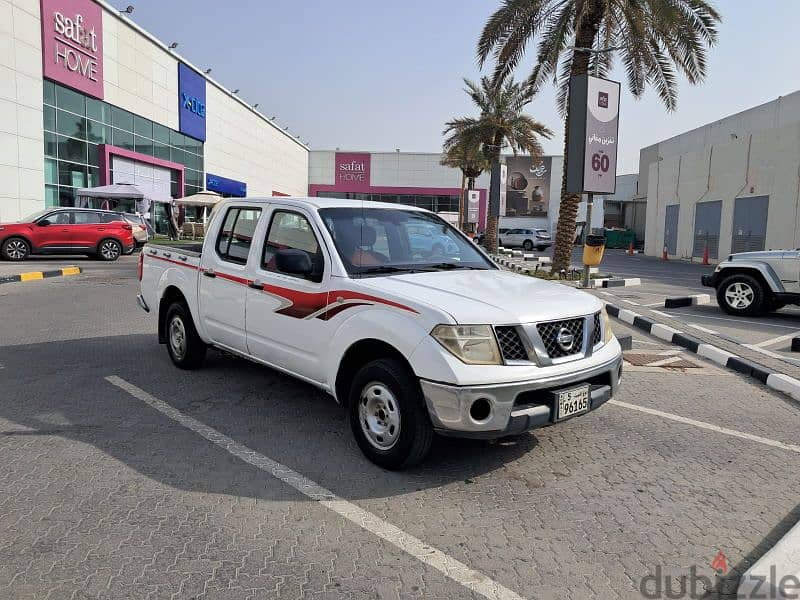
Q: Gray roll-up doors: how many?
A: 3